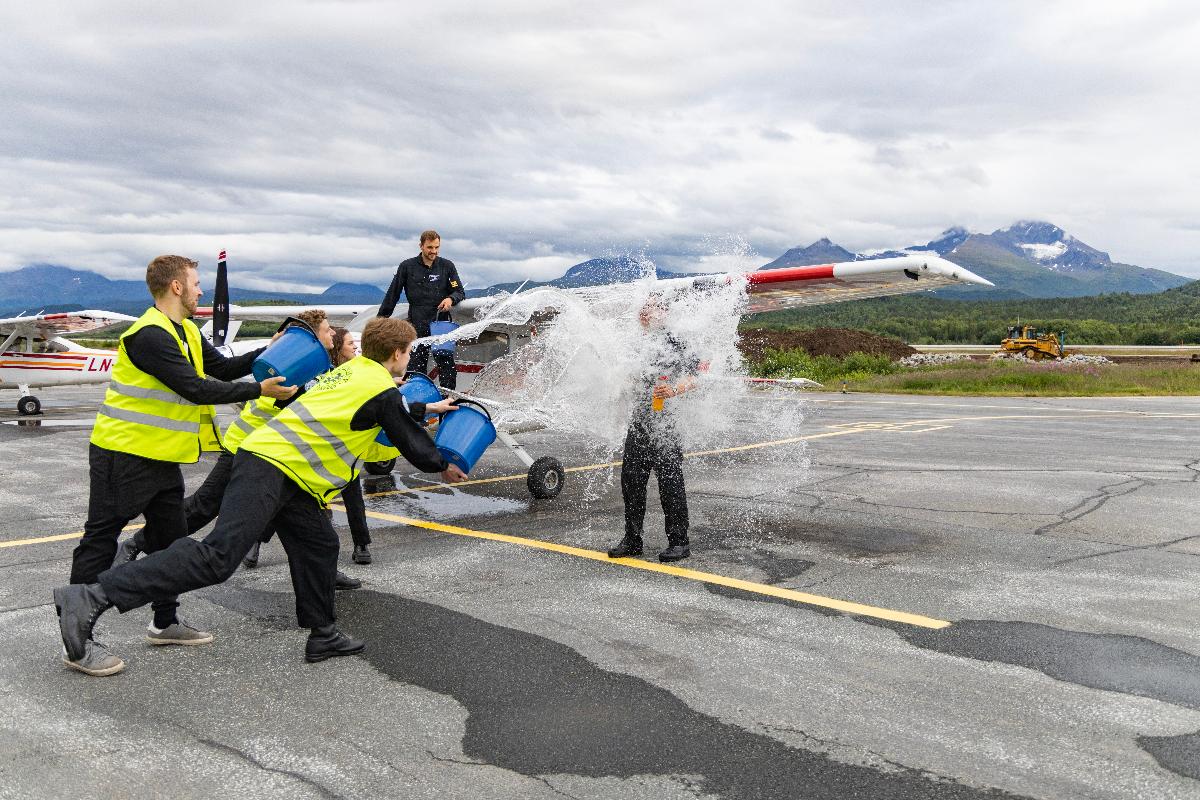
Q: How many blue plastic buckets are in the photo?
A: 4